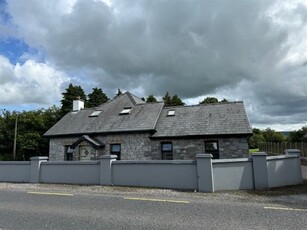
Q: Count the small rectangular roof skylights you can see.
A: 3